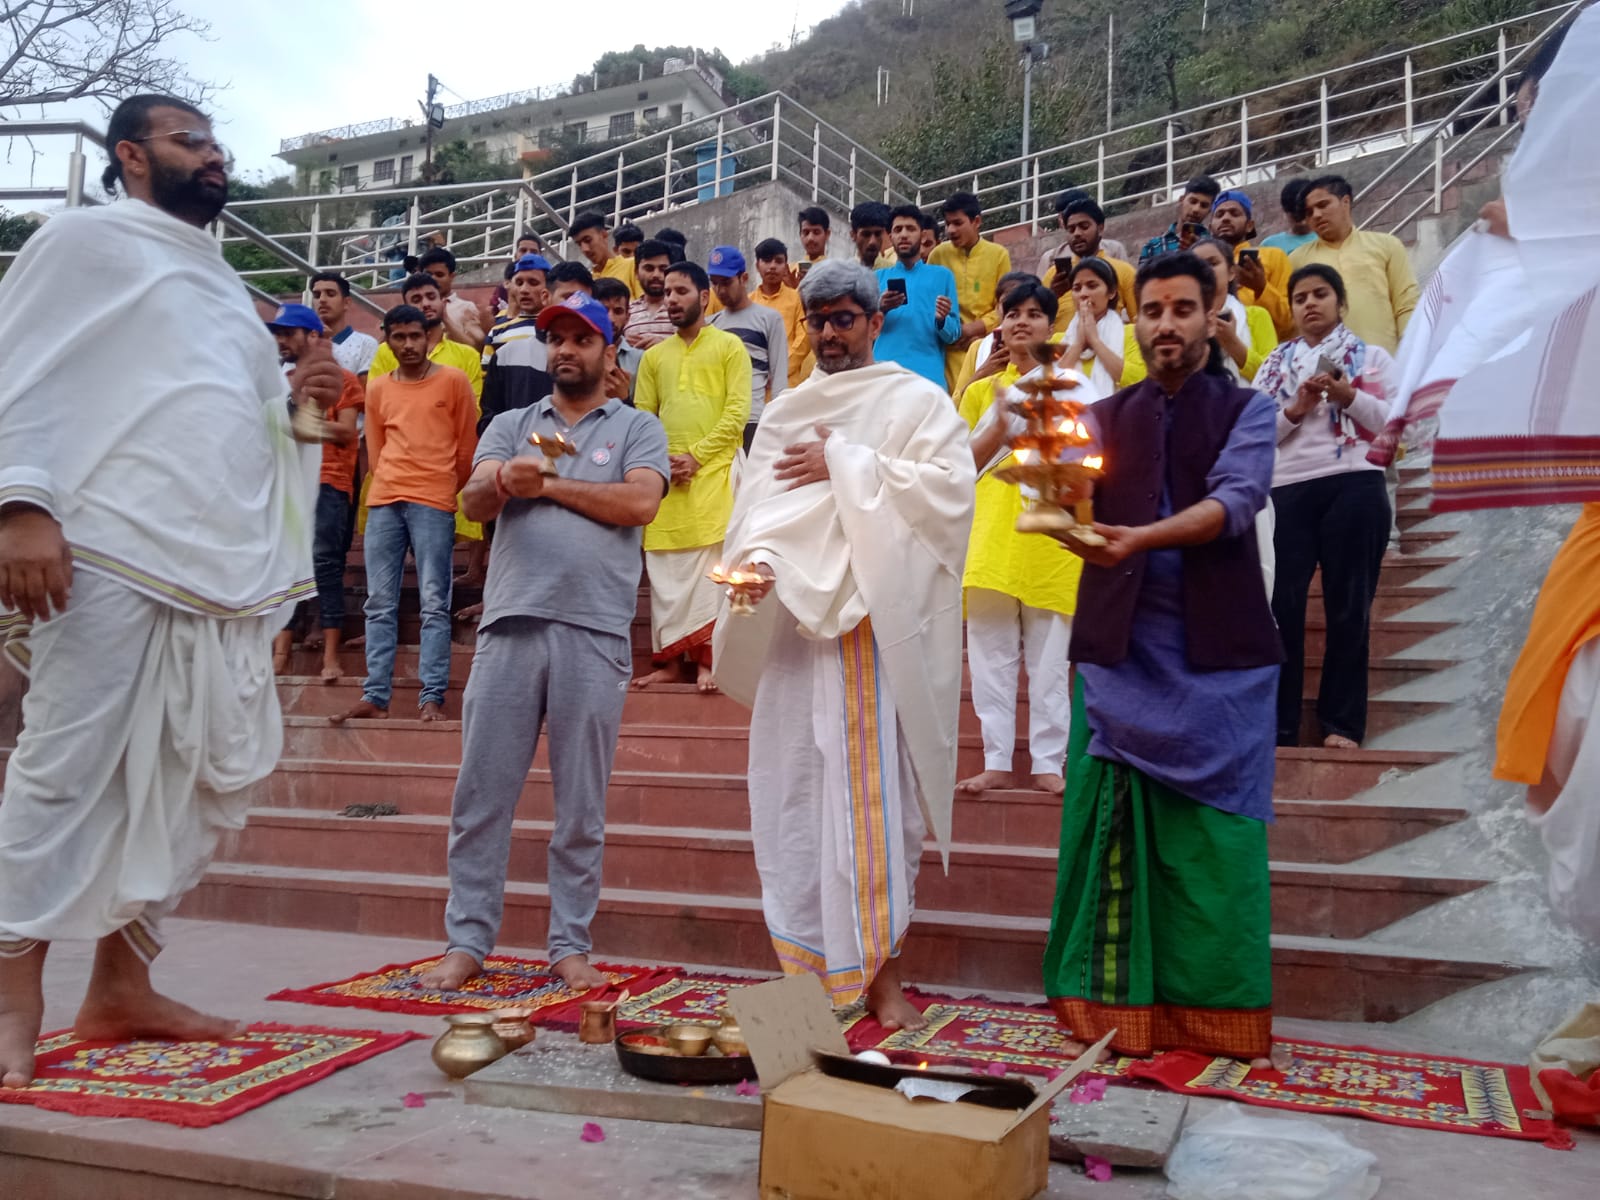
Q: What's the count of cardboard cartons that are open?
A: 1